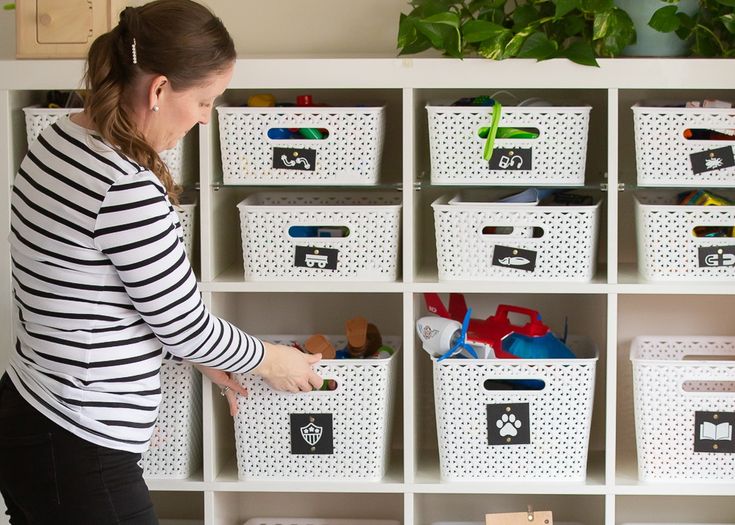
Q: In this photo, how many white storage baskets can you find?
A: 12